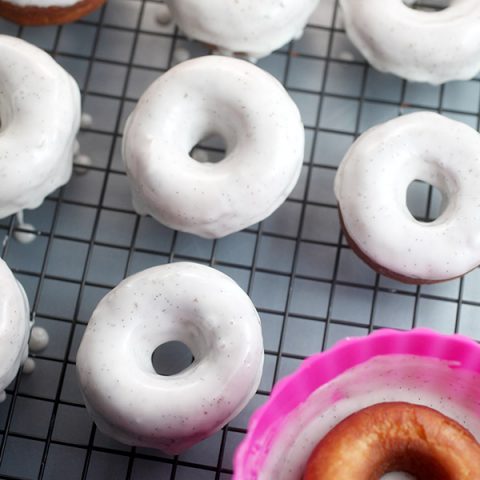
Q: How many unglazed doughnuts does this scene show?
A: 1